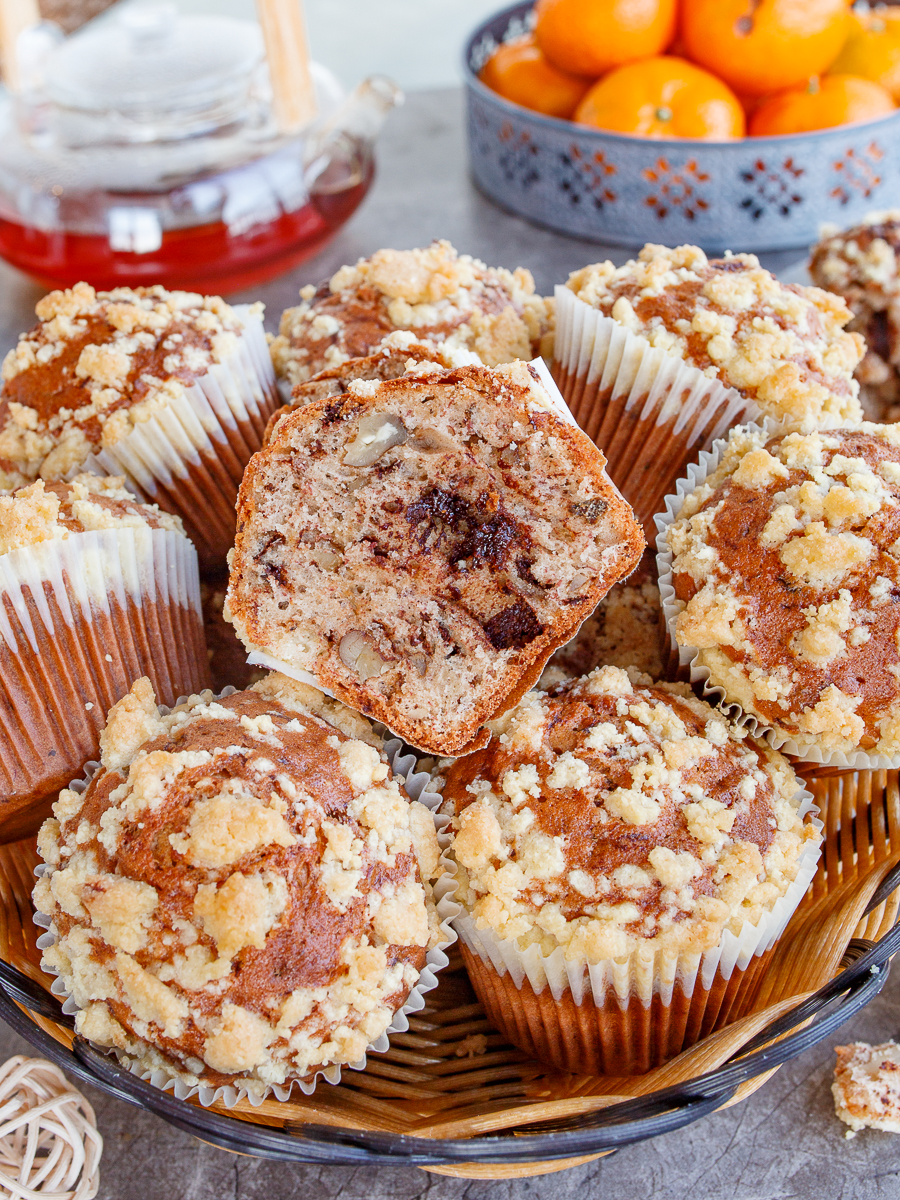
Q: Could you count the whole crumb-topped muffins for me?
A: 7